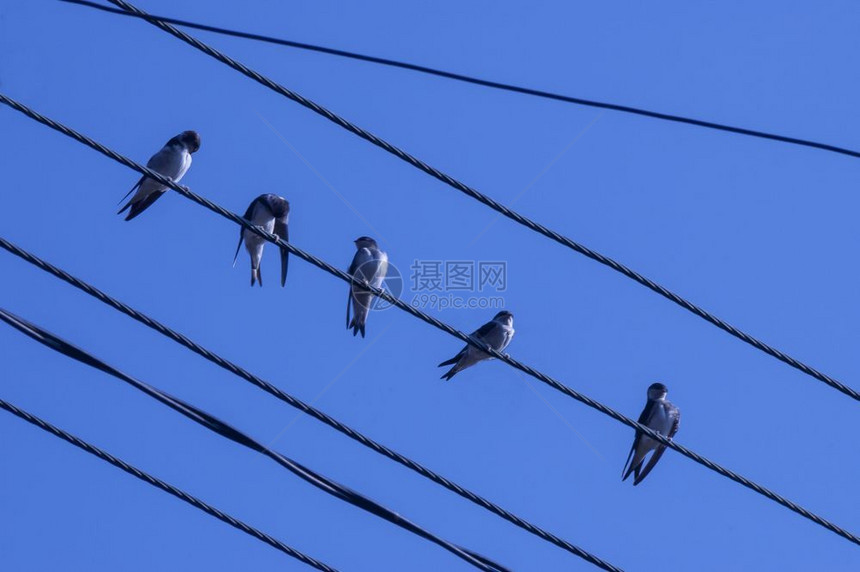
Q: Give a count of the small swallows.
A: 5